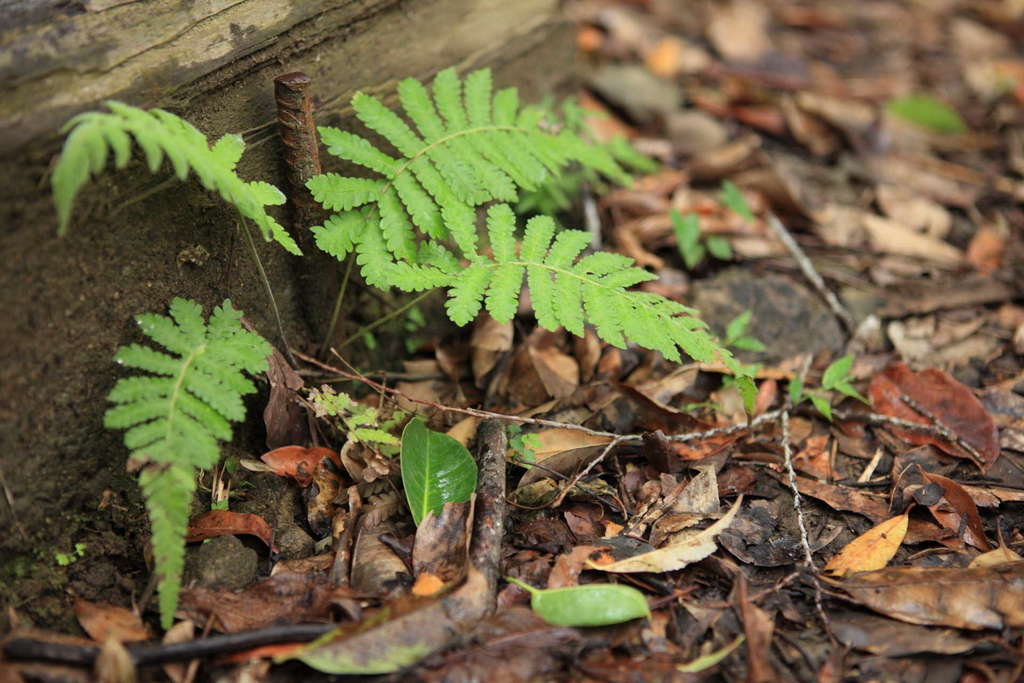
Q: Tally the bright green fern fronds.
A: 4